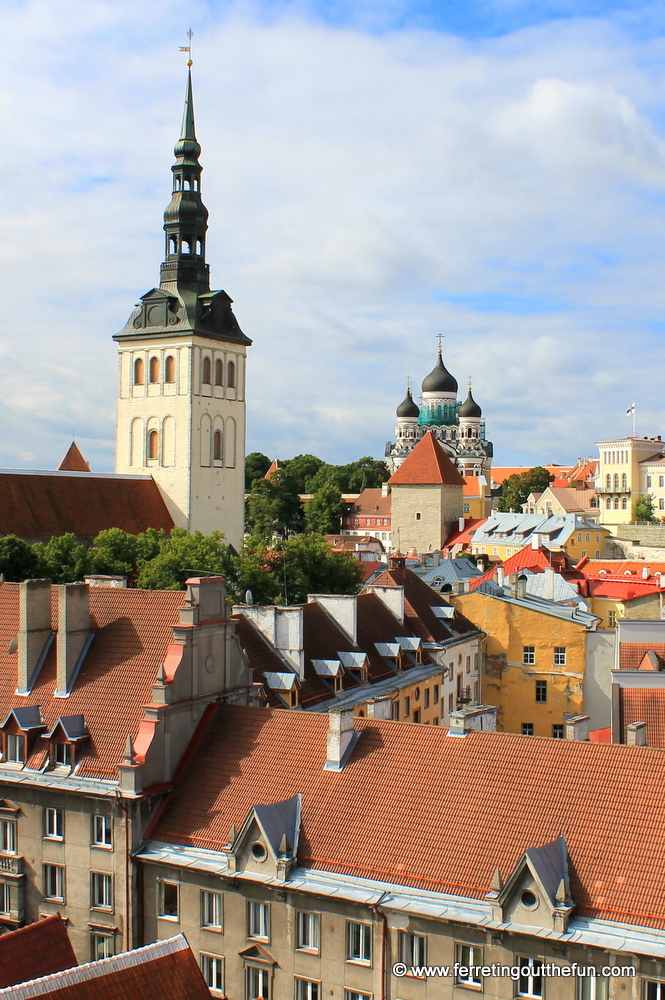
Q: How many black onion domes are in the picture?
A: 3